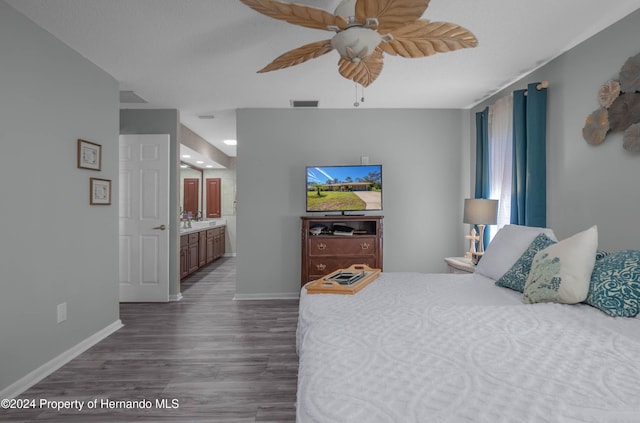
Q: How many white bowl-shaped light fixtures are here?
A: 1